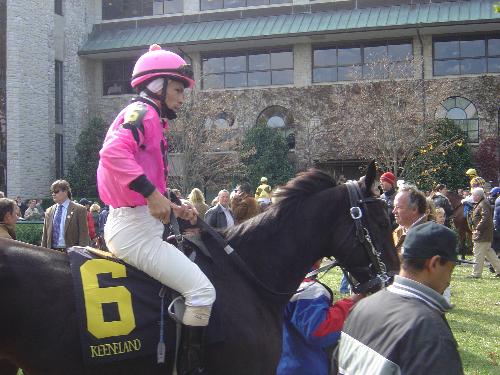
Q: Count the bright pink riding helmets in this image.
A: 1